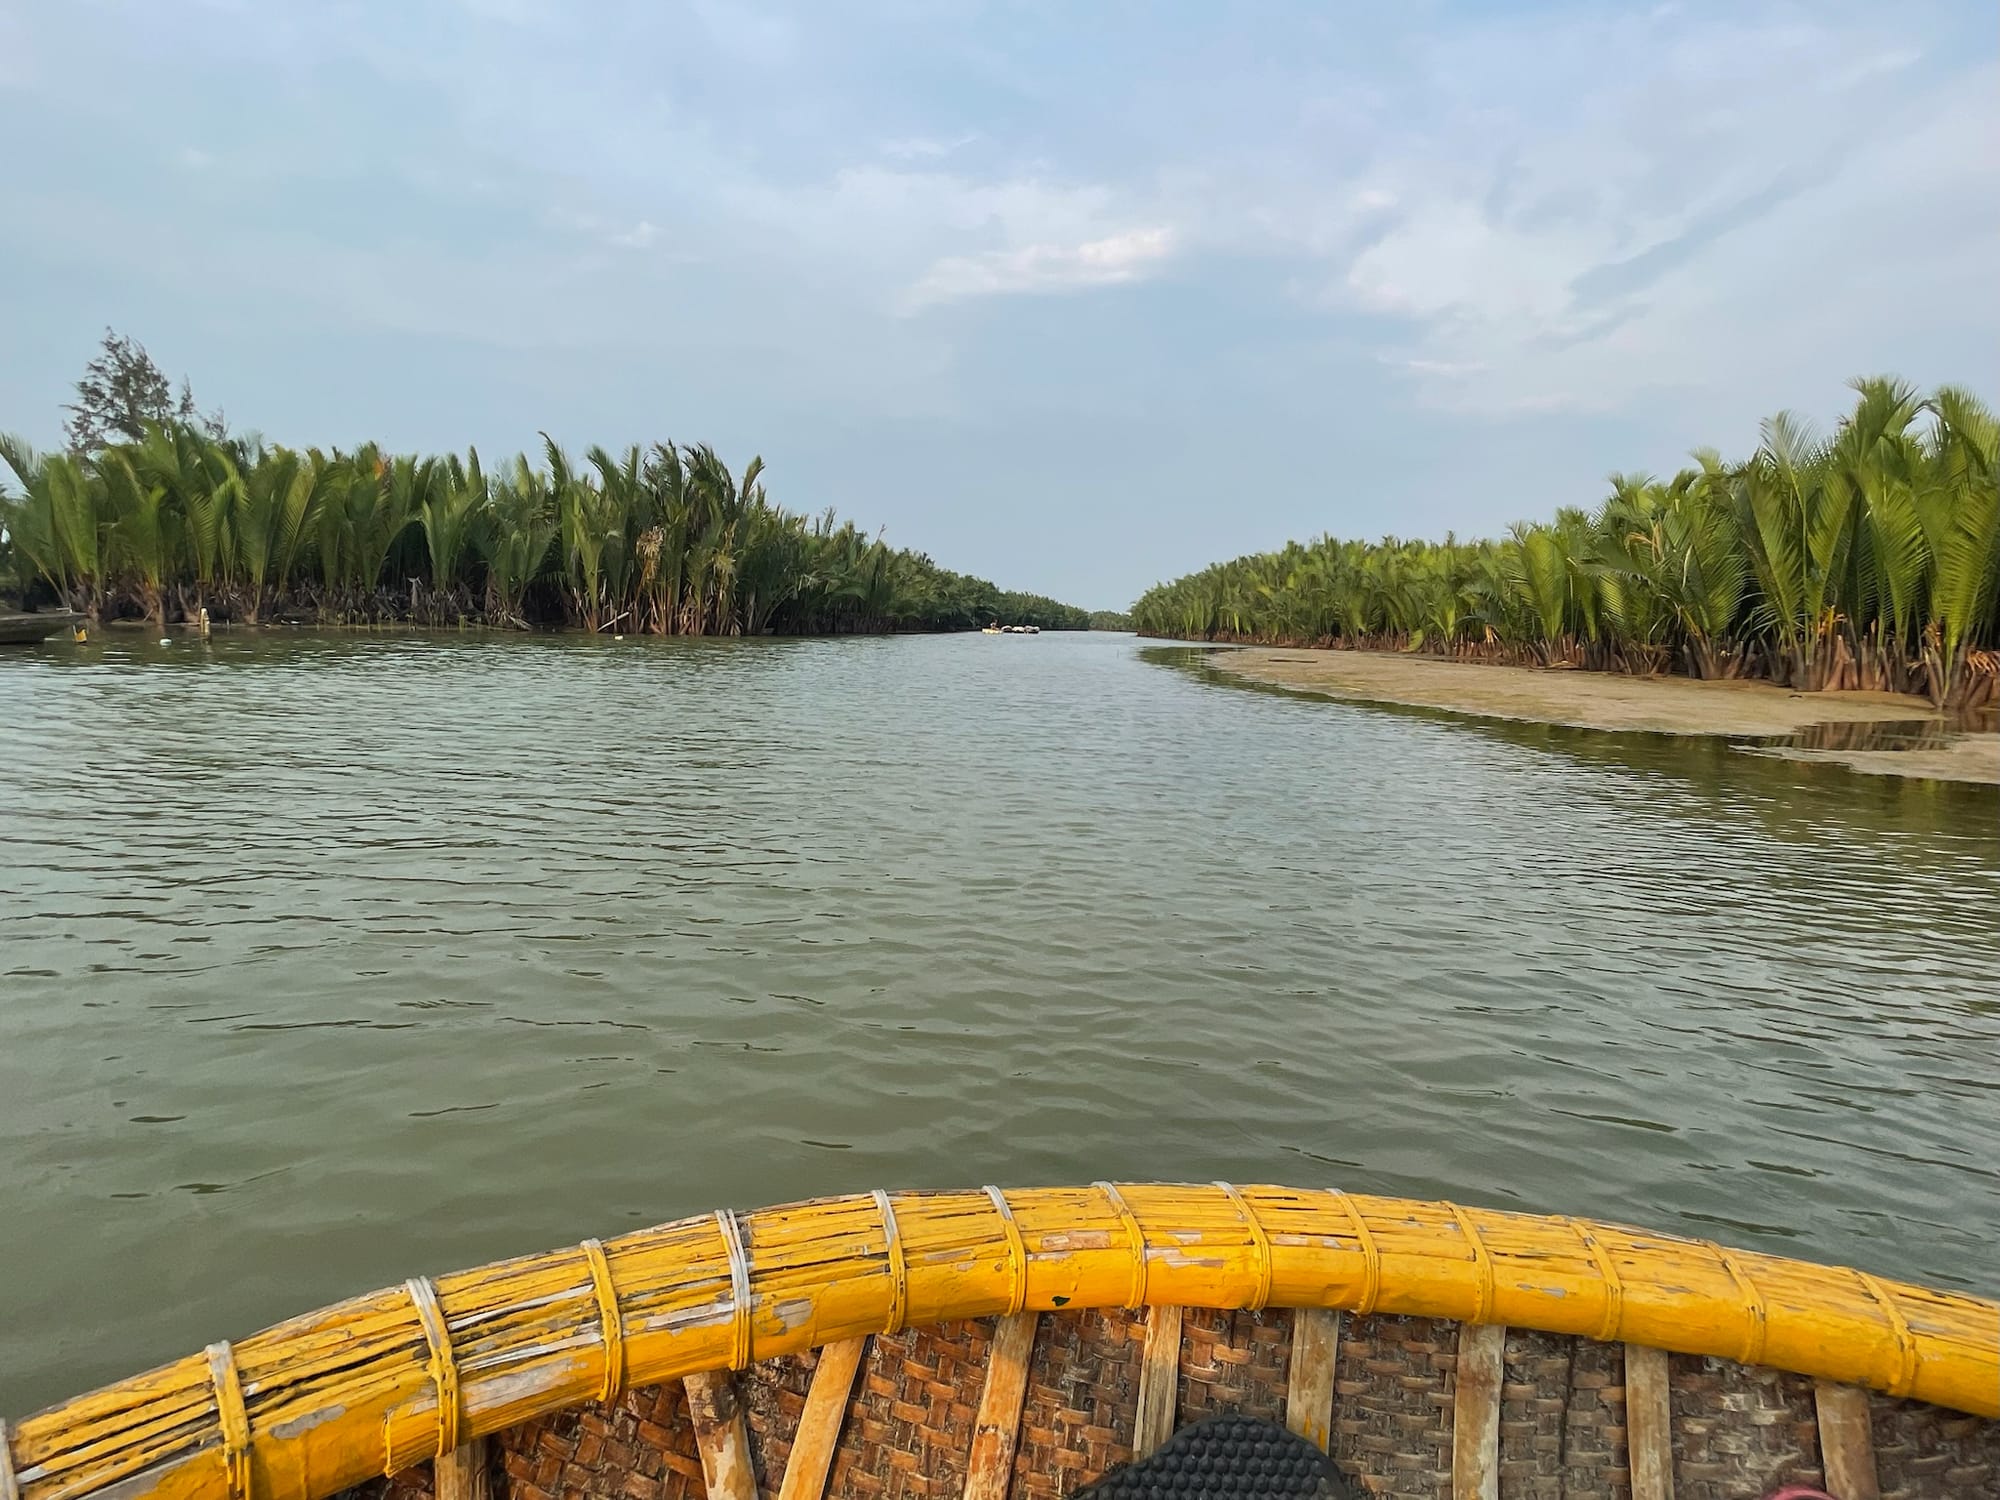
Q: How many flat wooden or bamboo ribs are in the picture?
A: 9